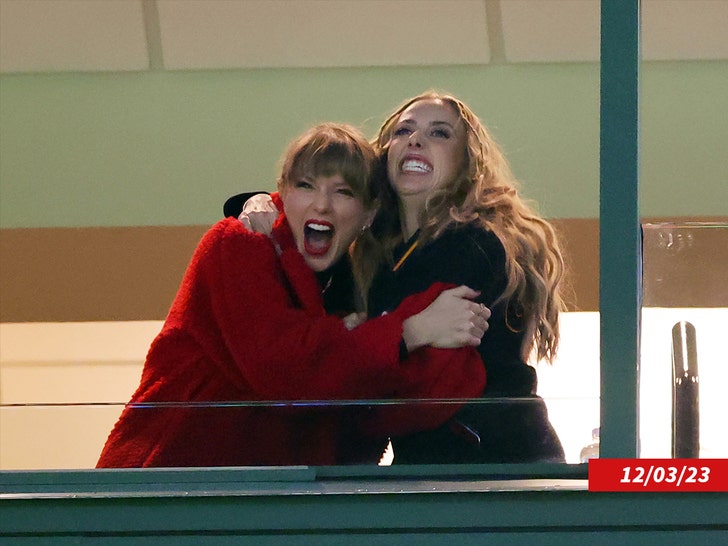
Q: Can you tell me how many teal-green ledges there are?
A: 1